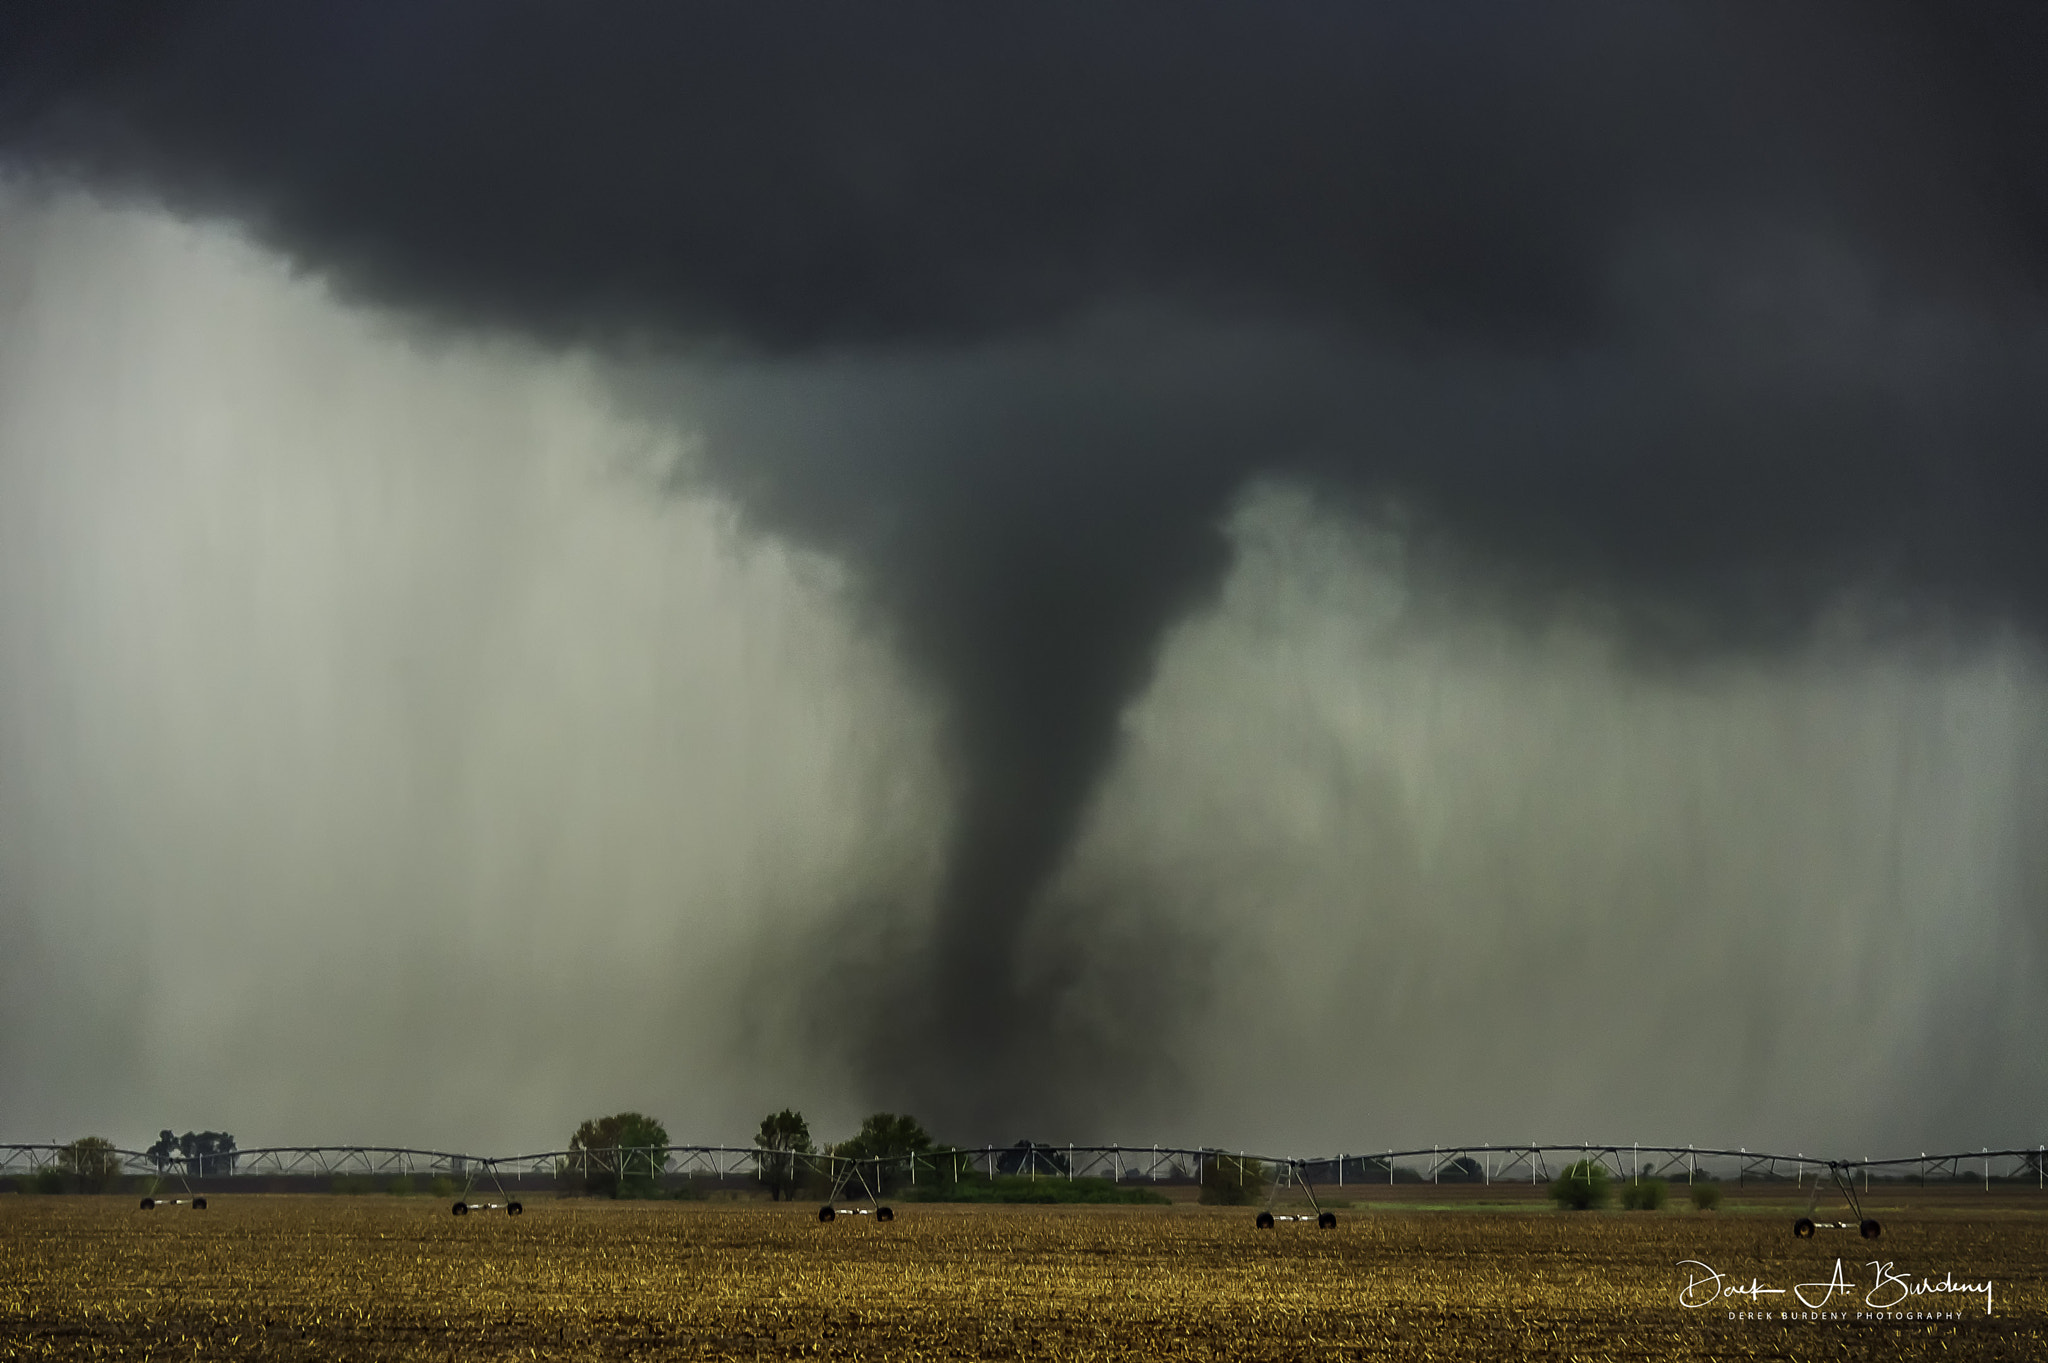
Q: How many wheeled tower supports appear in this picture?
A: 5